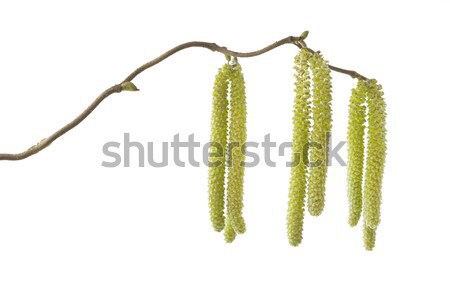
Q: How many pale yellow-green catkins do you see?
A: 8